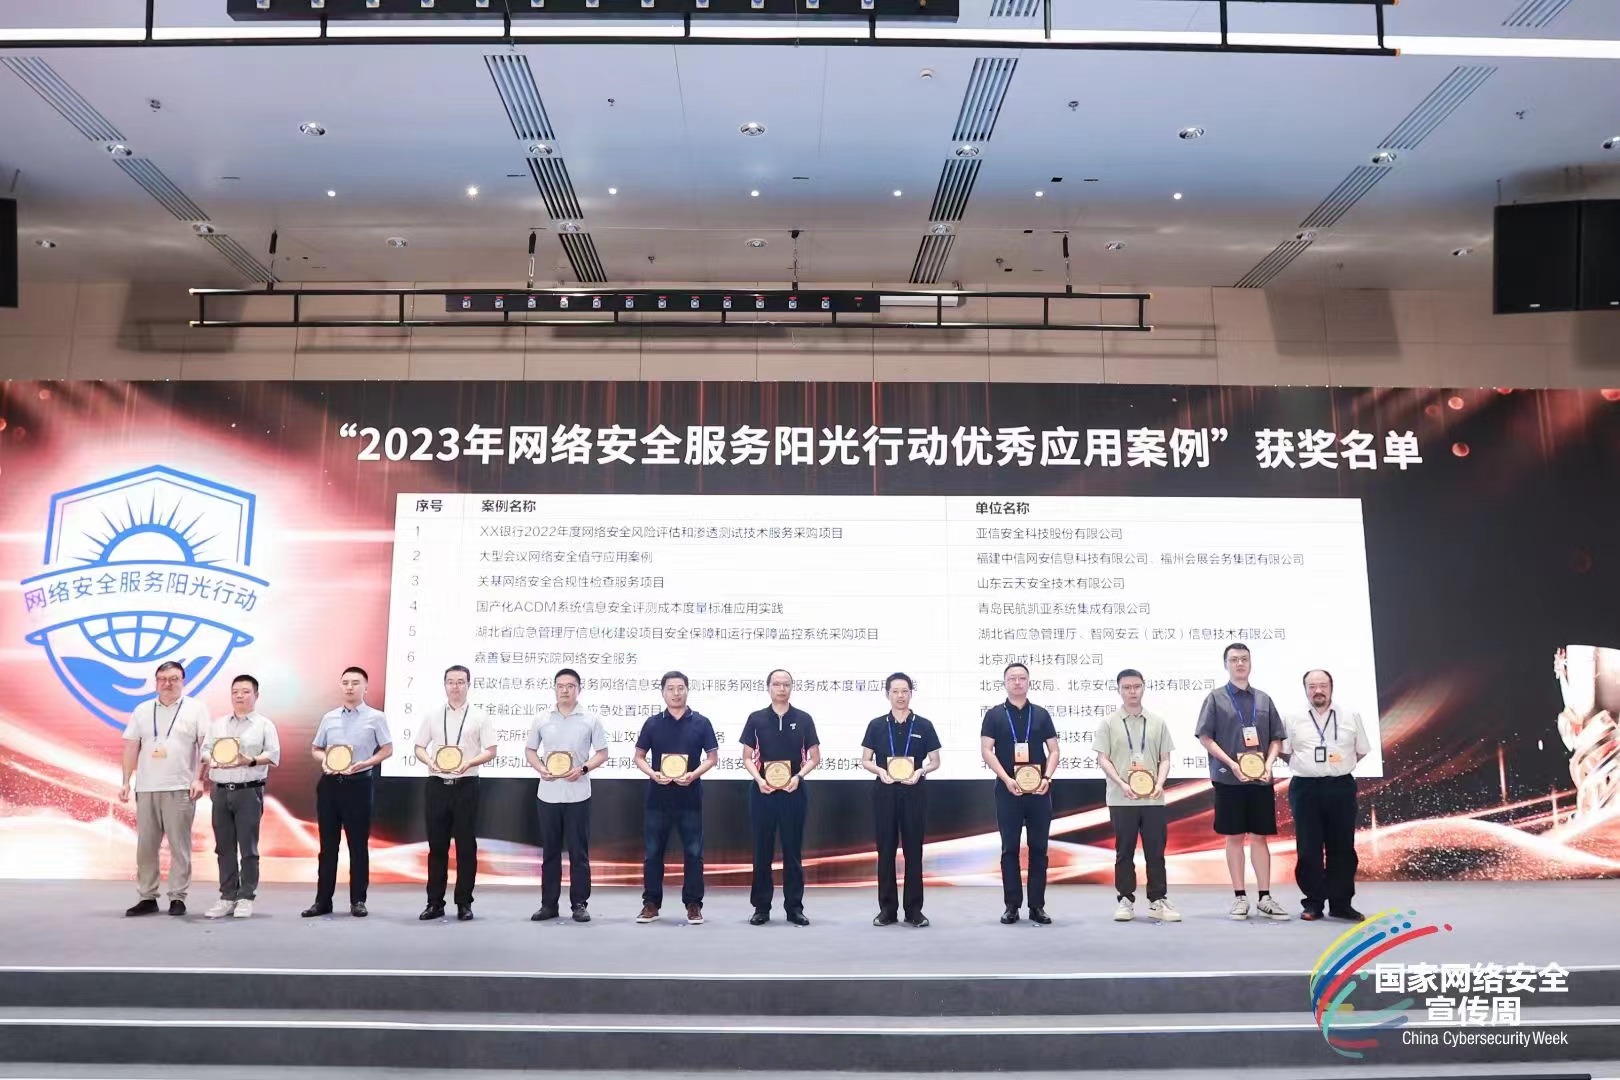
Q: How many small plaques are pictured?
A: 10